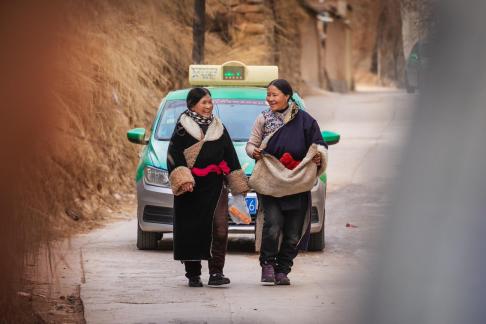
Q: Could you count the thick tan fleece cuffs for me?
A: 2